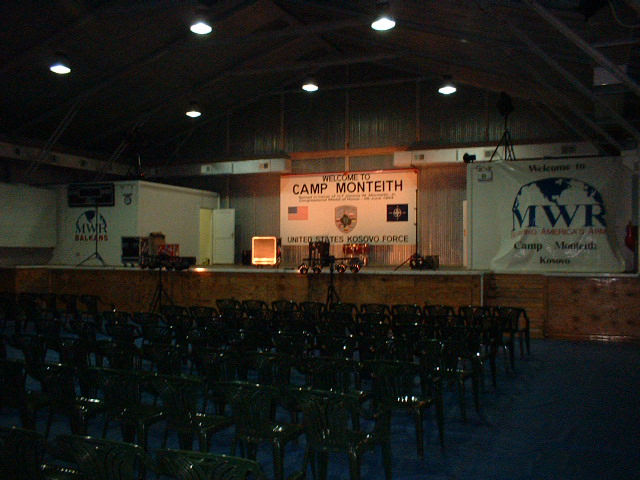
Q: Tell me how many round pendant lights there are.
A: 6